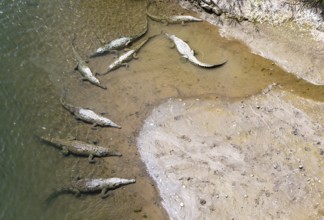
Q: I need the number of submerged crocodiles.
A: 8